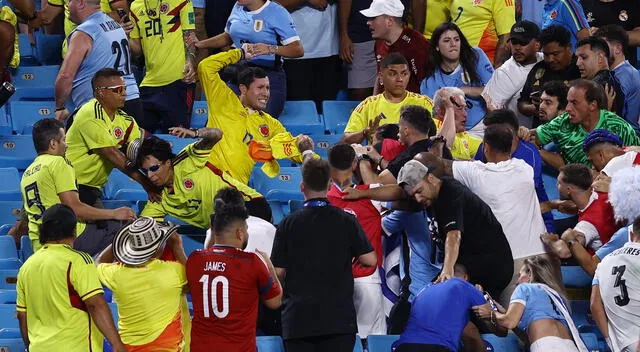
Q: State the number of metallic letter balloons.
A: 0